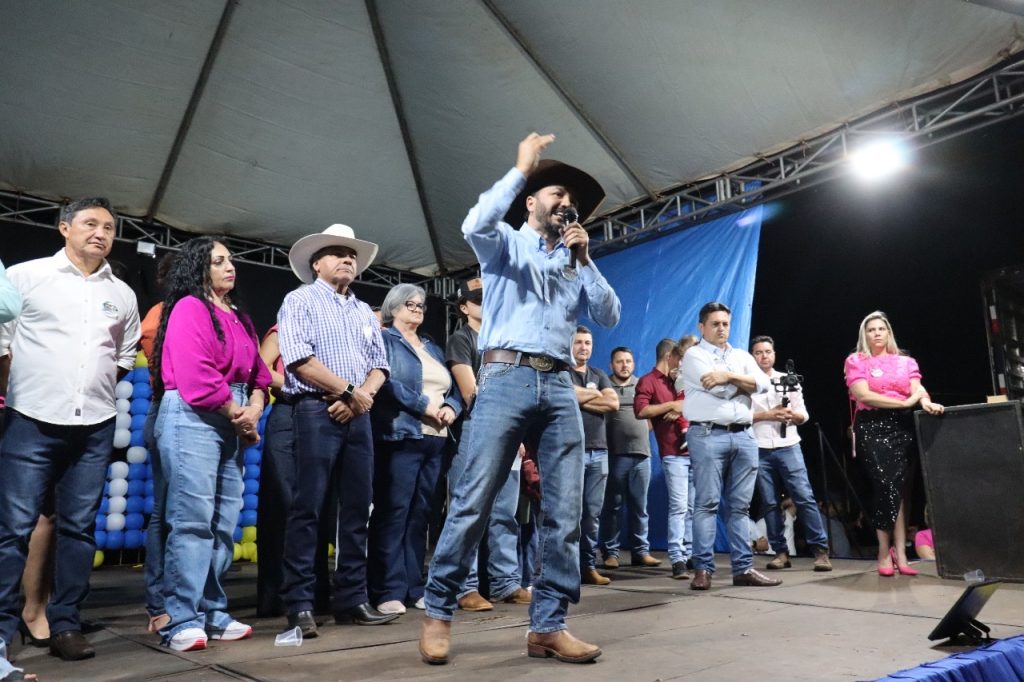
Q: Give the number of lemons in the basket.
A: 0